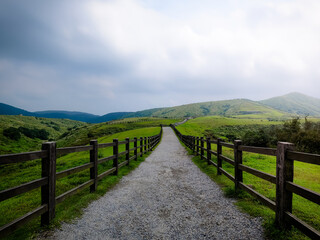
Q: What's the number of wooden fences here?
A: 2